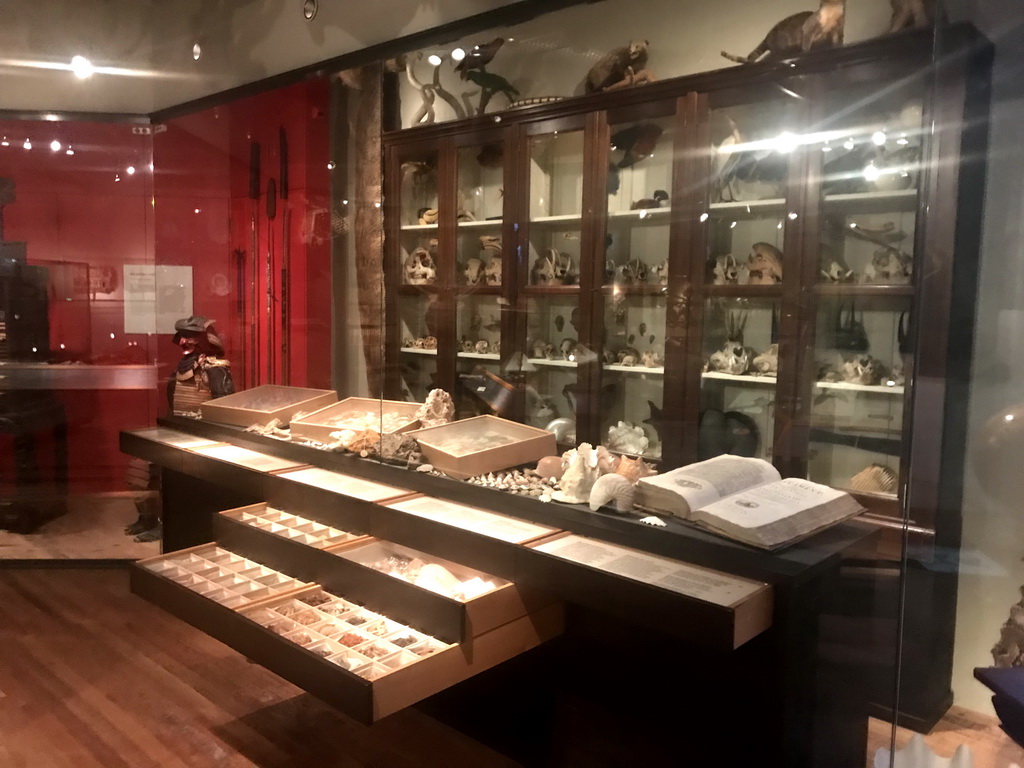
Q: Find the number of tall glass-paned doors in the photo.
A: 6